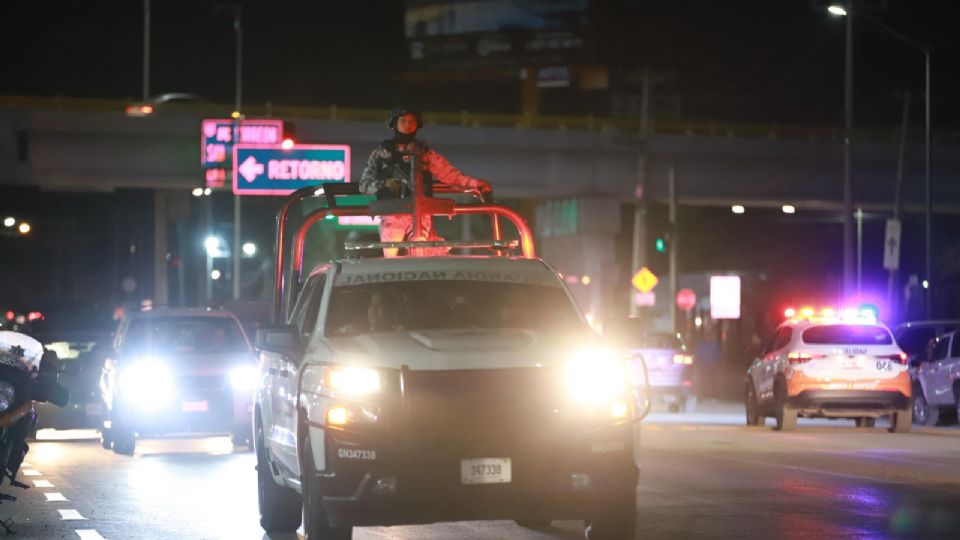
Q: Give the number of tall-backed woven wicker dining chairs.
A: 0